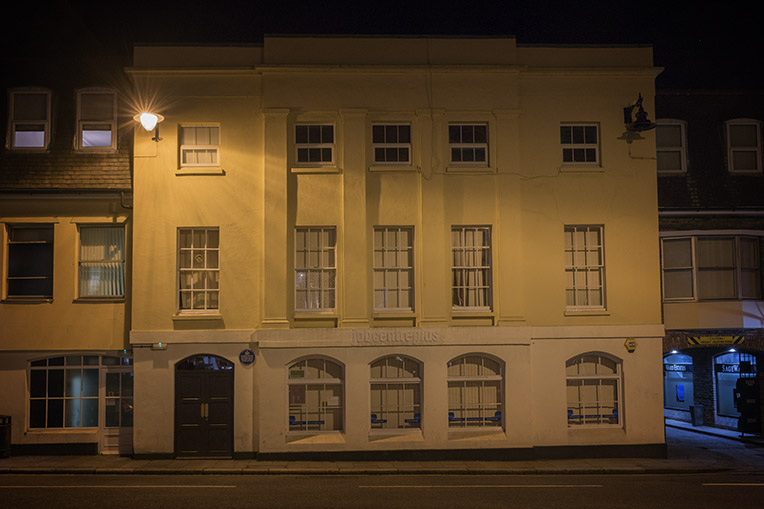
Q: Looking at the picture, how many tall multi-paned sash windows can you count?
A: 5